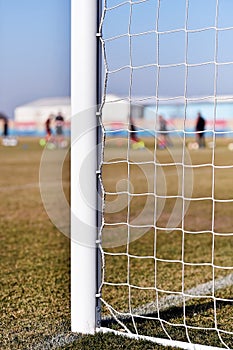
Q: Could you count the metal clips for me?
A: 5